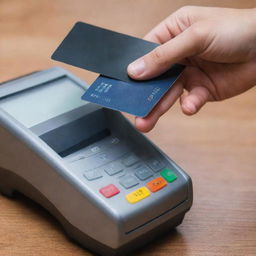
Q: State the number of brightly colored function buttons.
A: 4